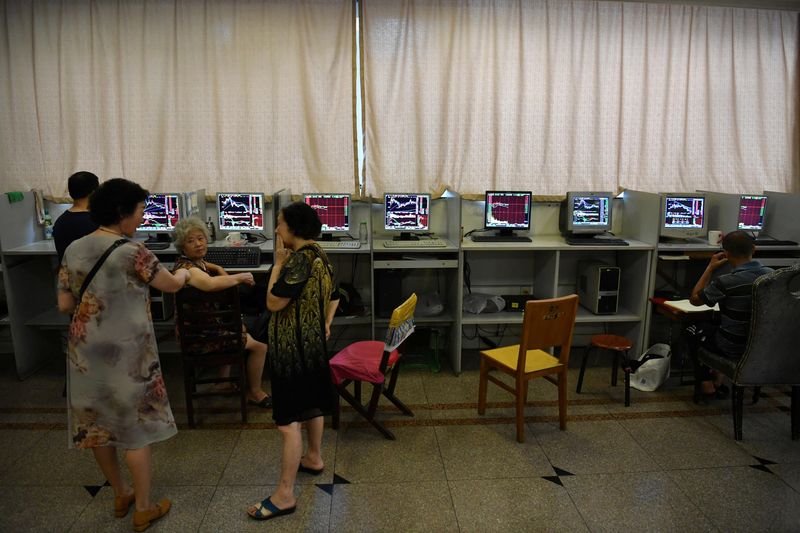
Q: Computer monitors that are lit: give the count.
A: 8